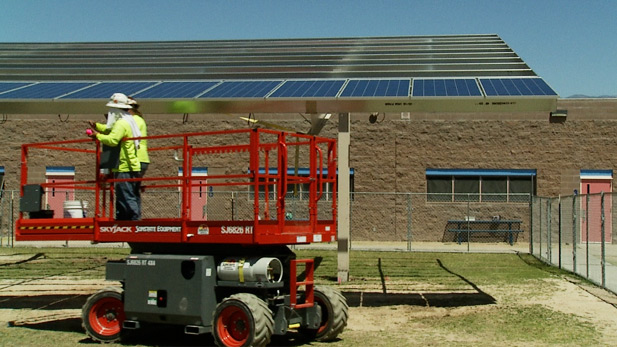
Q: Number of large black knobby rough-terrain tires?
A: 3